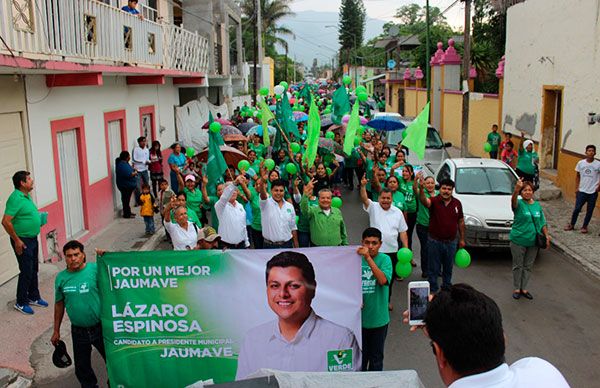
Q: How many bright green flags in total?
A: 4